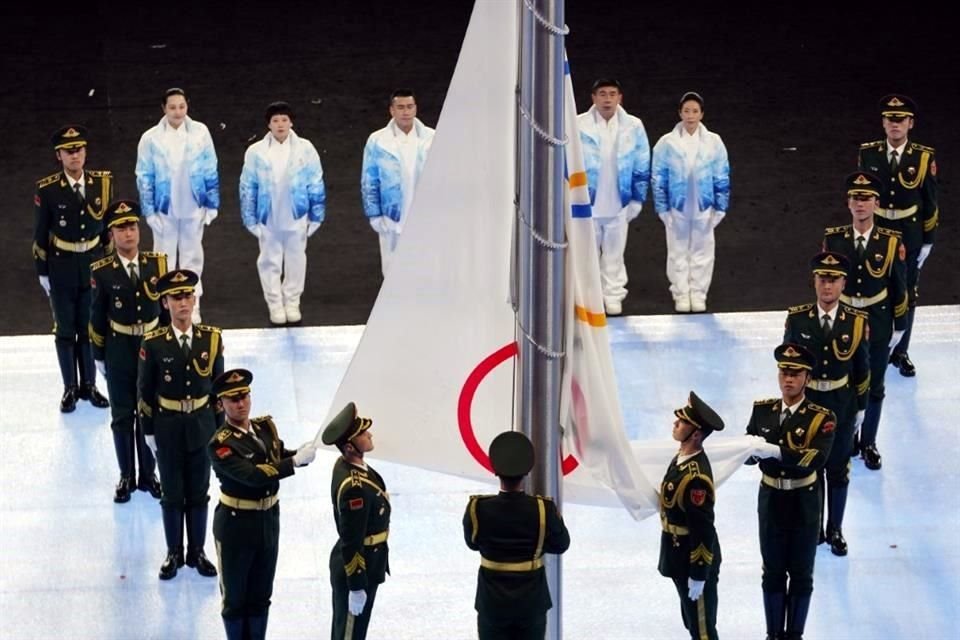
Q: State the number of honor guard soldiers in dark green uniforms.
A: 11